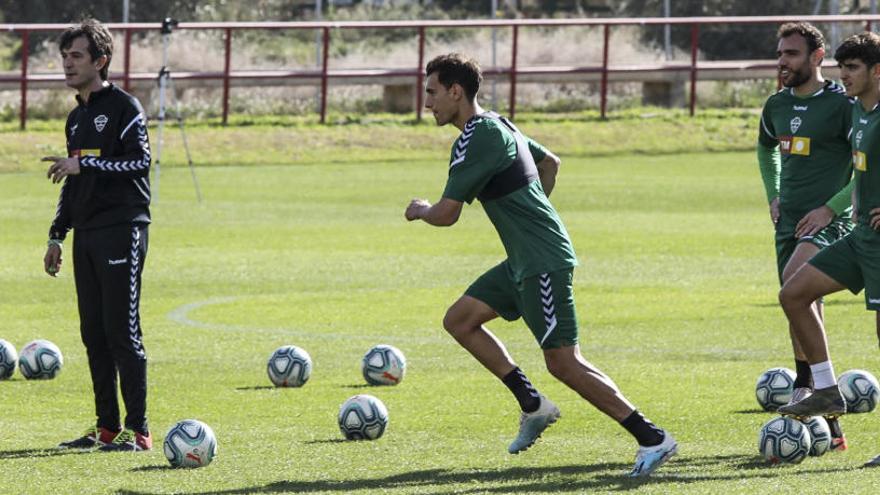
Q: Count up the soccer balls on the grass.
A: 10